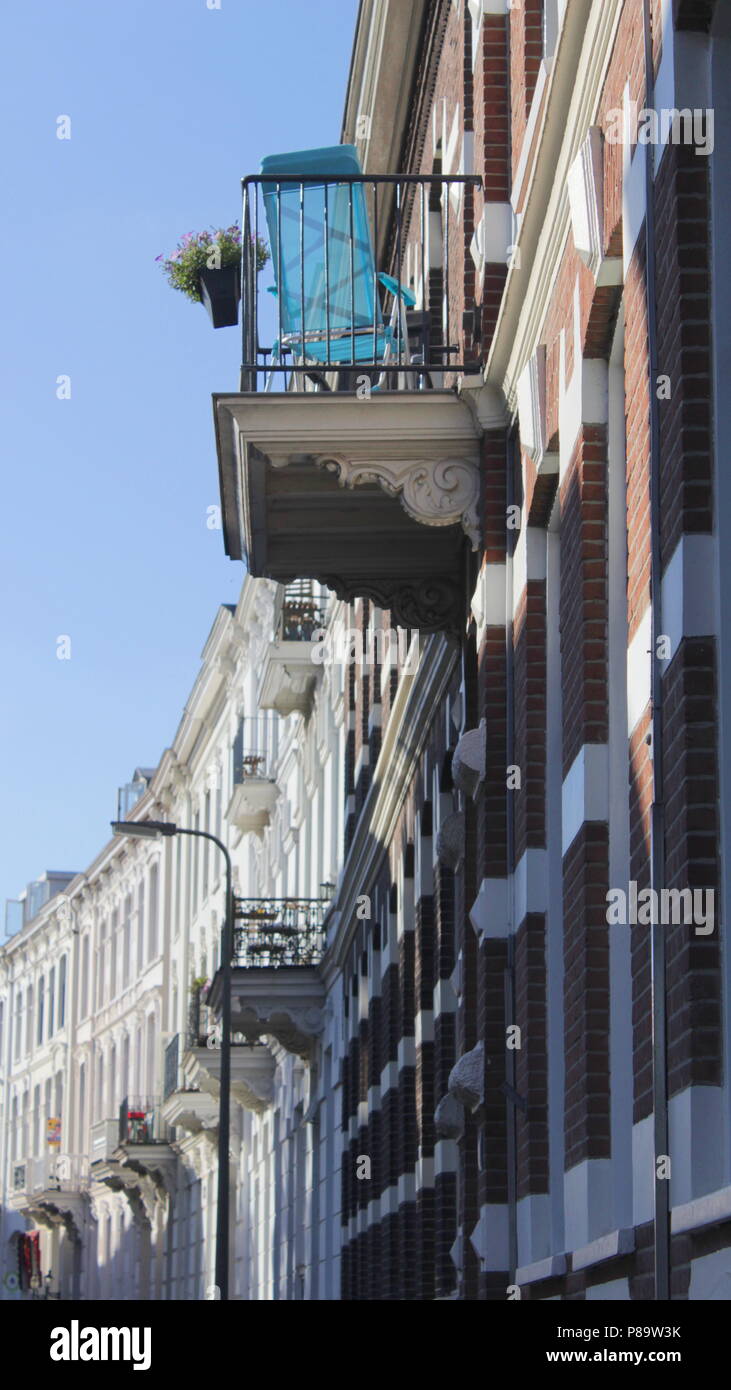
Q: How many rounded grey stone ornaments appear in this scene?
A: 4